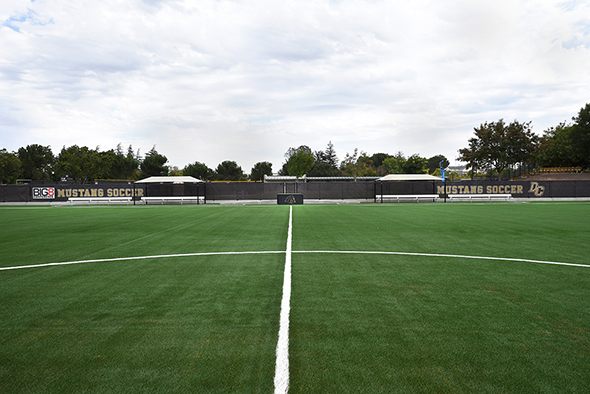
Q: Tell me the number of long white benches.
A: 4